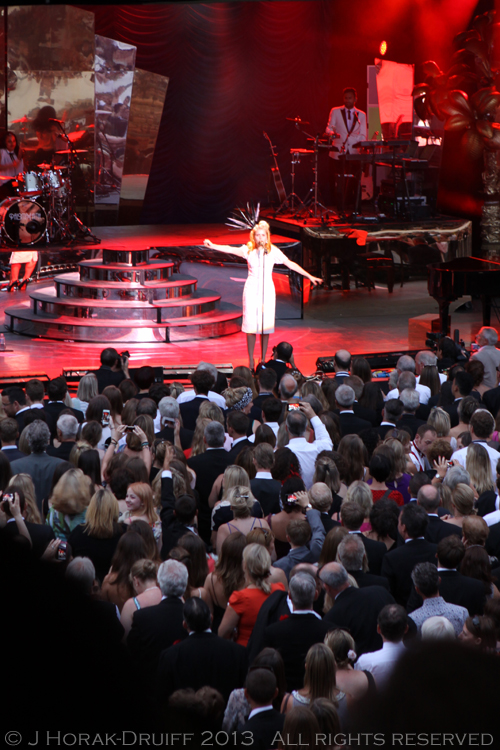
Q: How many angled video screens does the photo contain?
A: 3